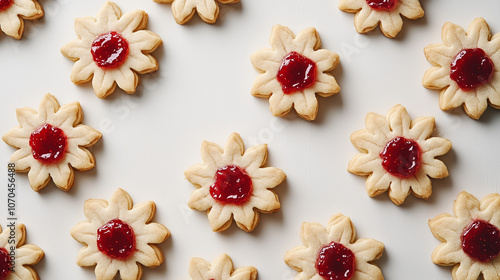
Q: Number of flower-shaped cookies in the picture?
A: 14